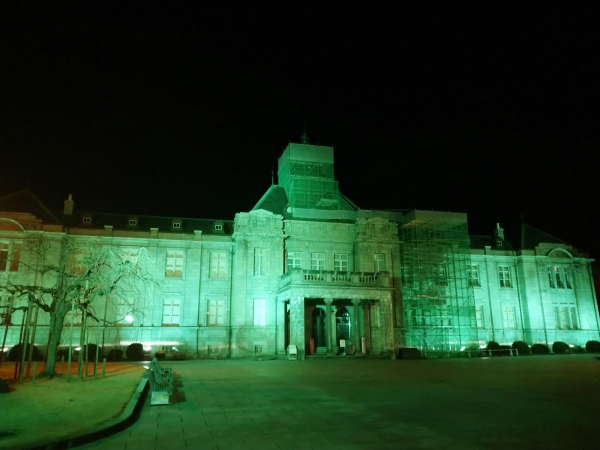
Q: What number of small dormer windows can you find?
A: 5